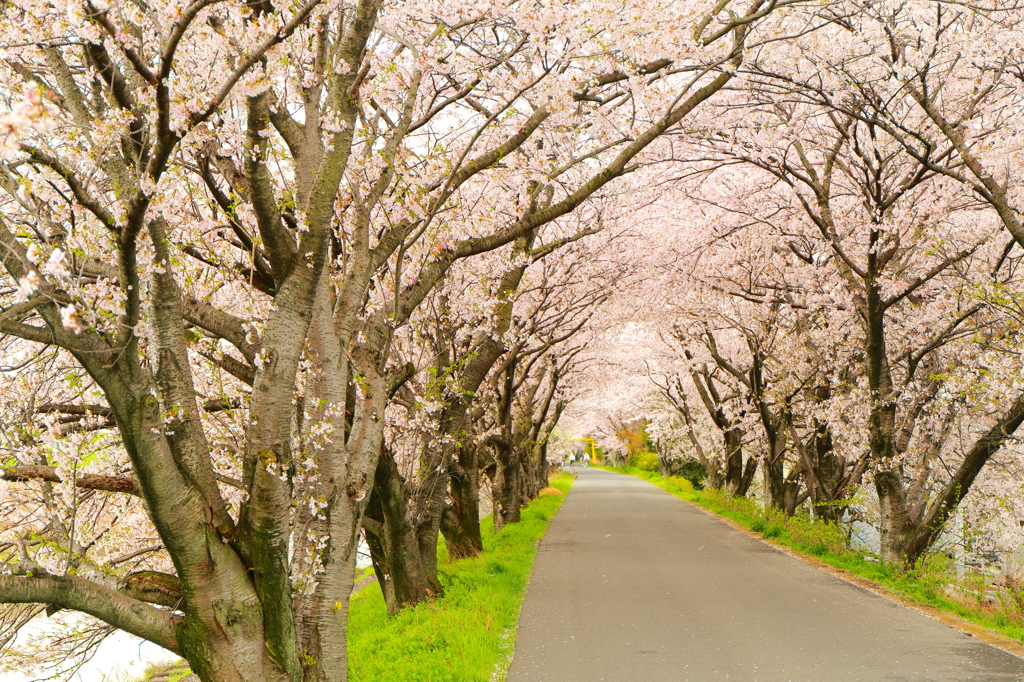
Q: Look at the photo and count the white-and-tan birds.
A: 0